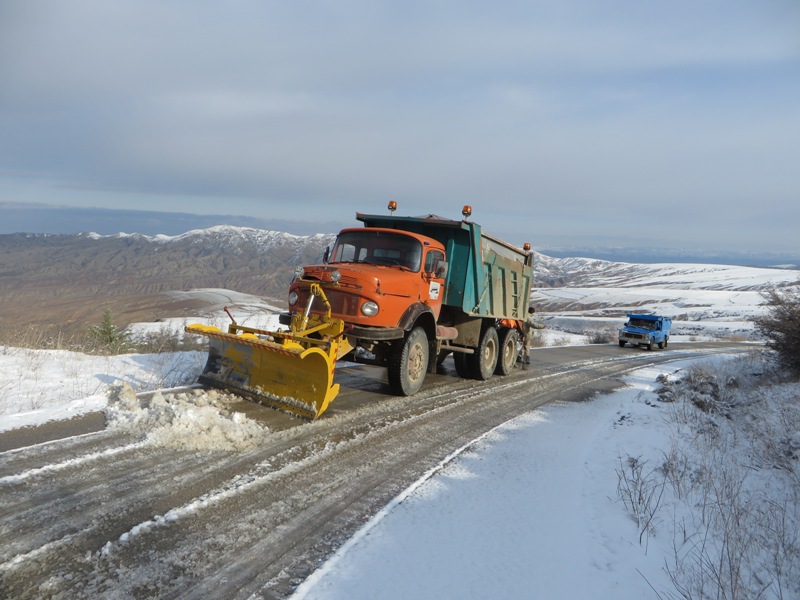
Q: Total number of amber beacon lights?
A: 3